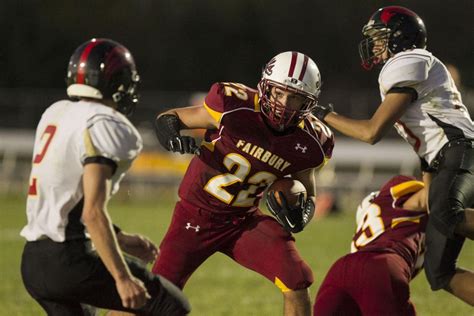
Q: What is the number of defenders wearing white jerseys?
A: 2